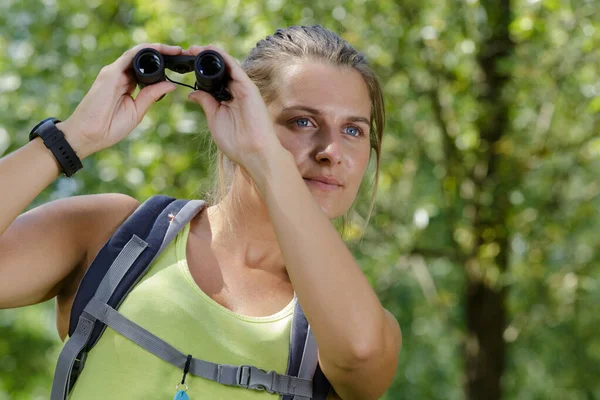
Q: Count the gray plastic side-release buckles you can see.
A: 1